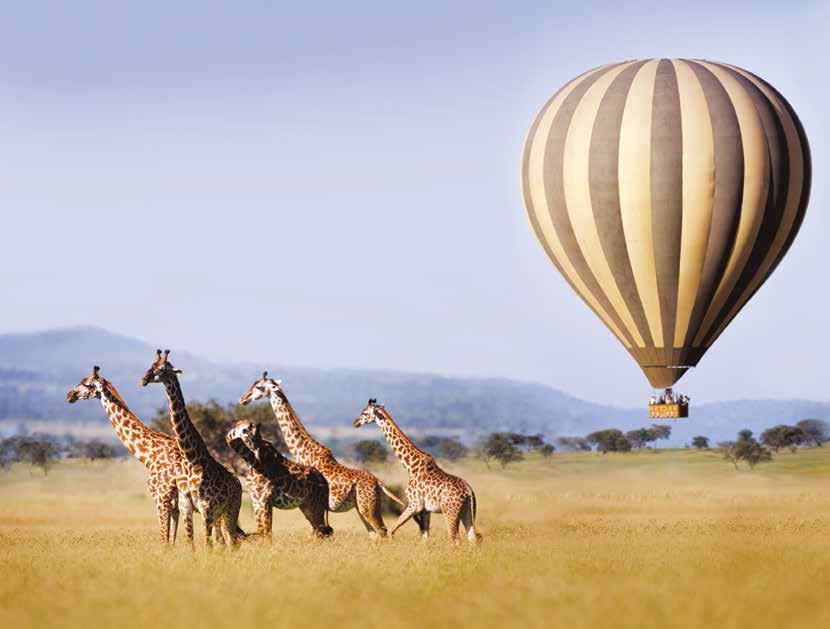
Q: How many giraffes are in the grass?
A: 5